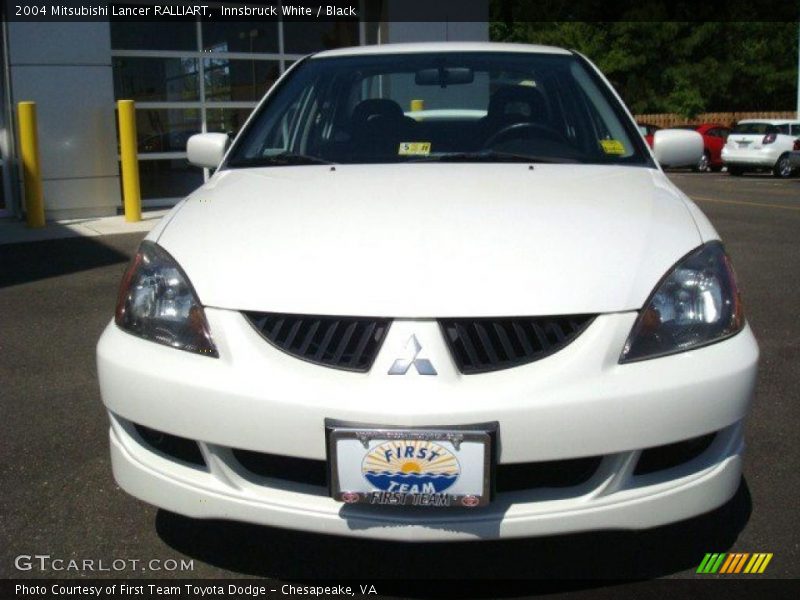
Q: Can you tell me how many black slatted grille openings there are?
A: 2